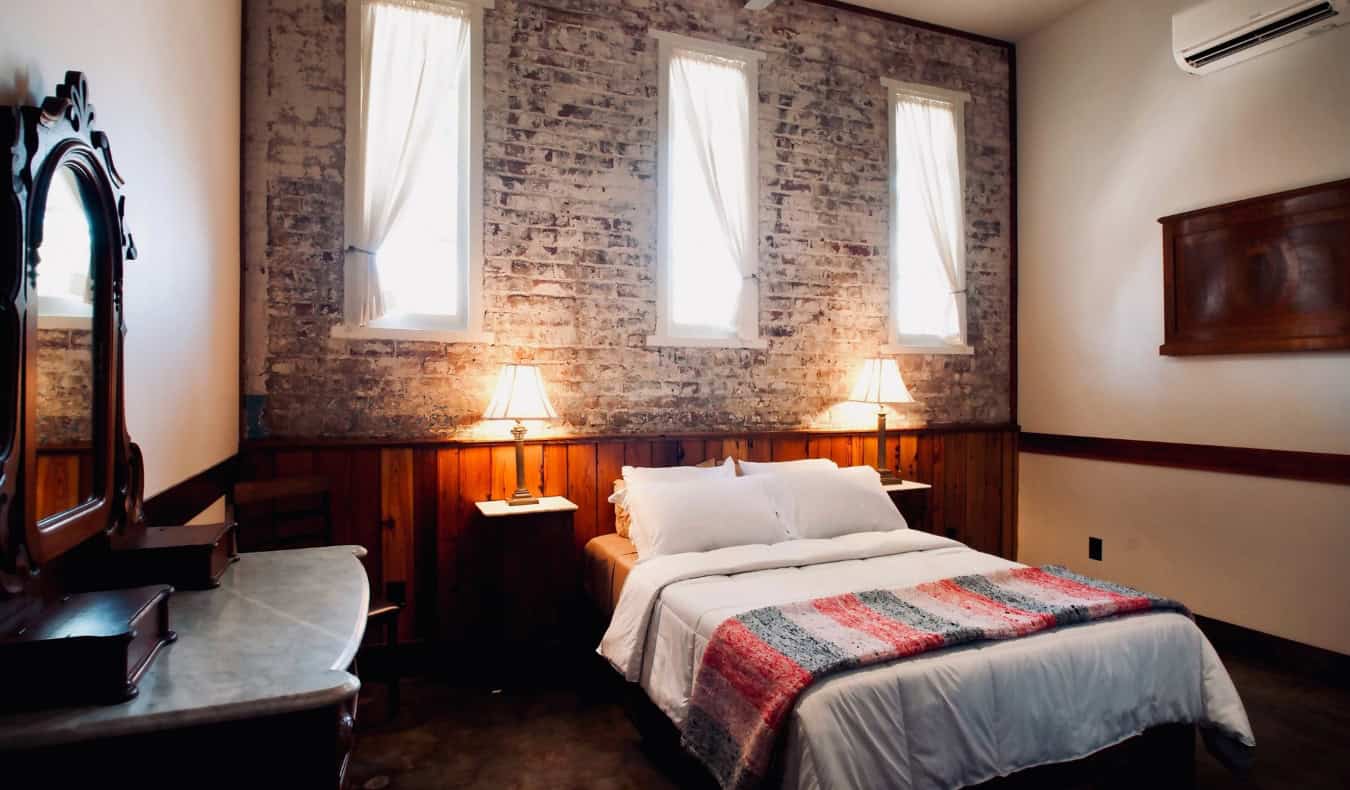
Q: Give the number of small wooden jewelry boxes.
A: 2